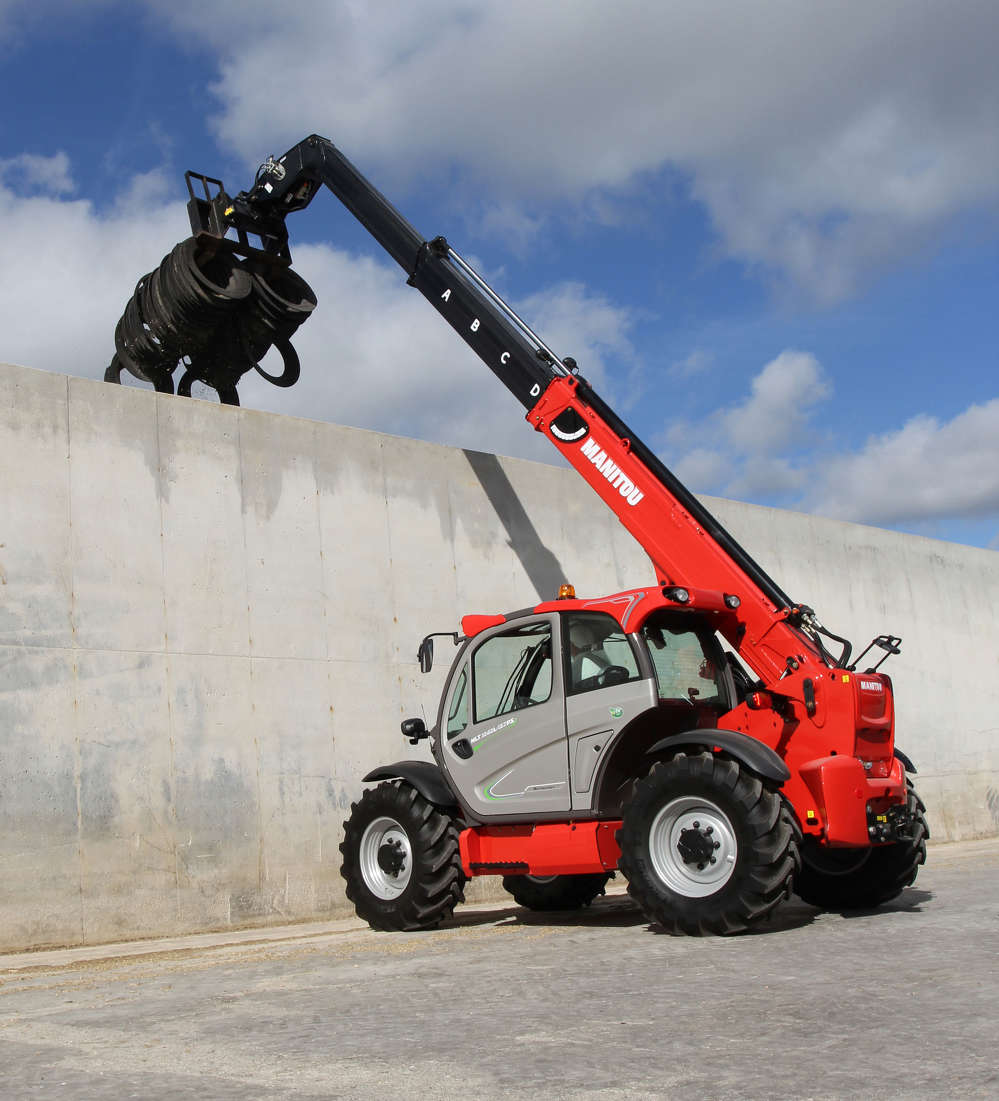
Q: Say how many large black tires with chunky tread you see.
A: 4